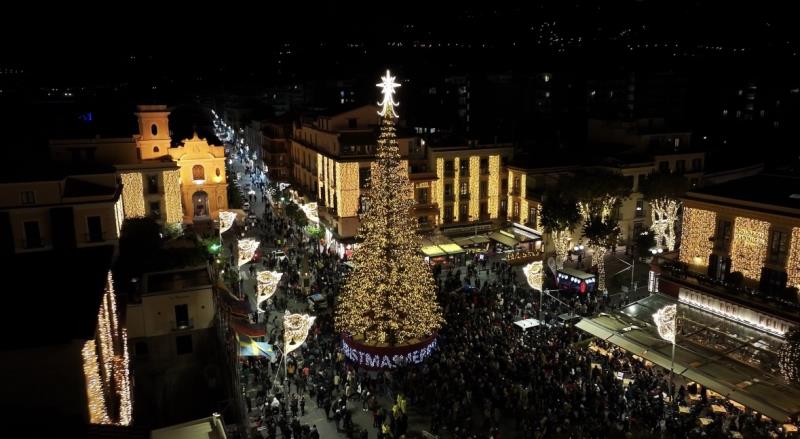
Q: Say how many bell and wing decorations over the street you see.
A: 7